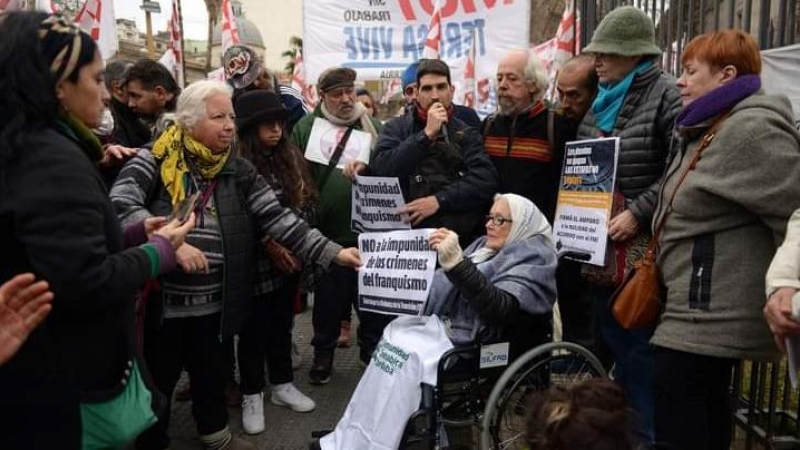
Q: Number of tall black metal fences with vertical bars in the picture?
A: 1